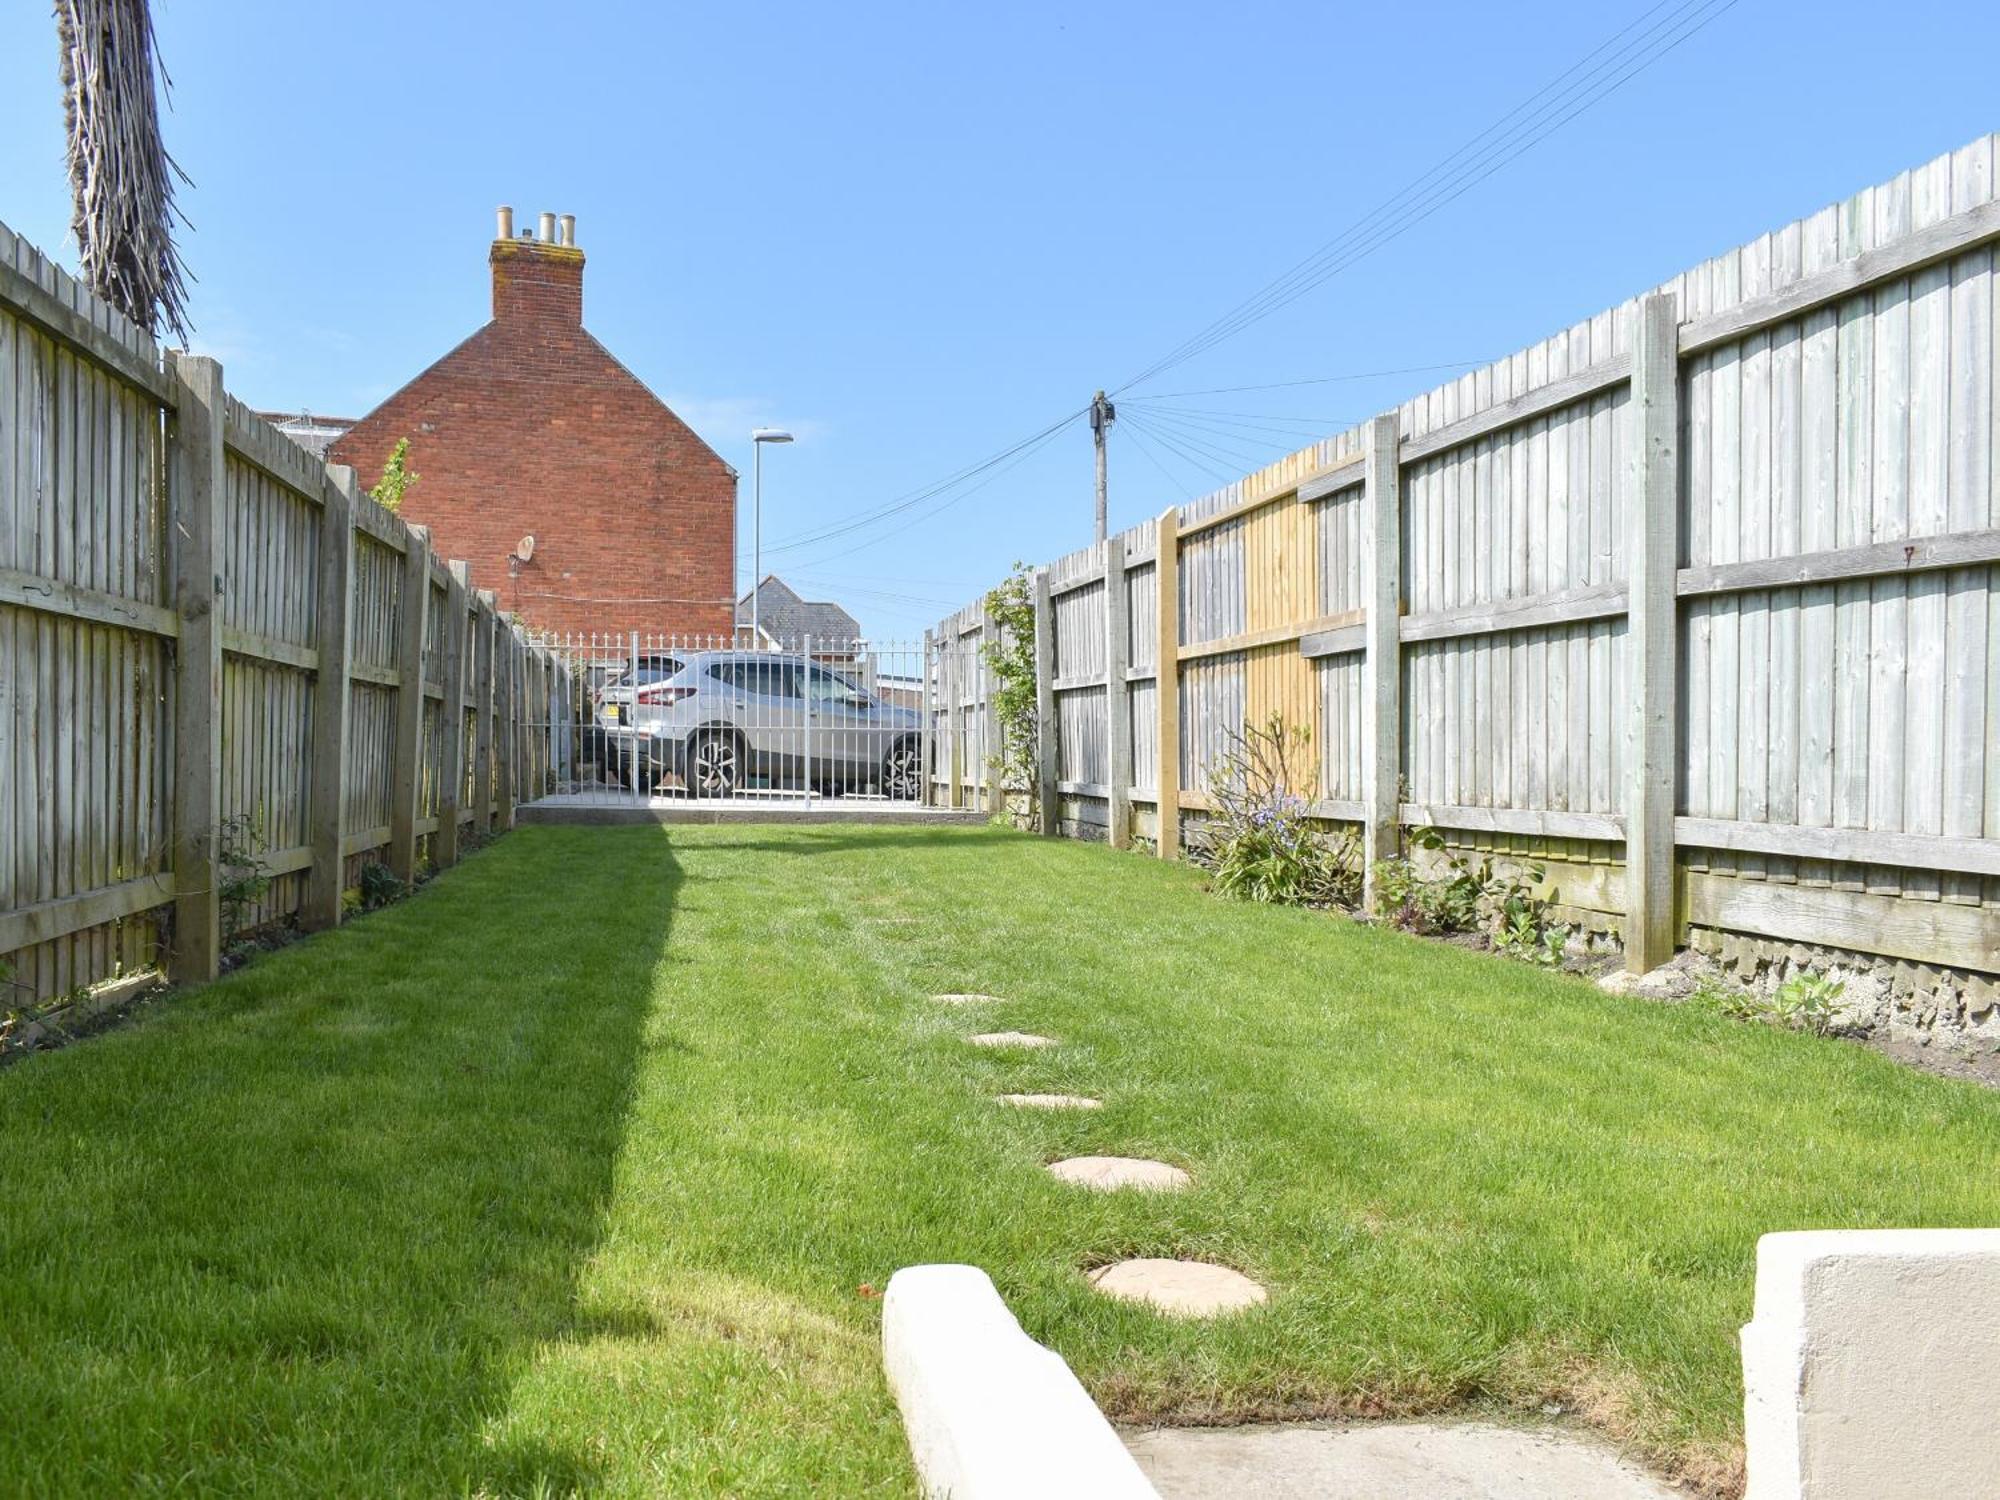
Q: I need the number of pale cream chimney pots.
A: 3